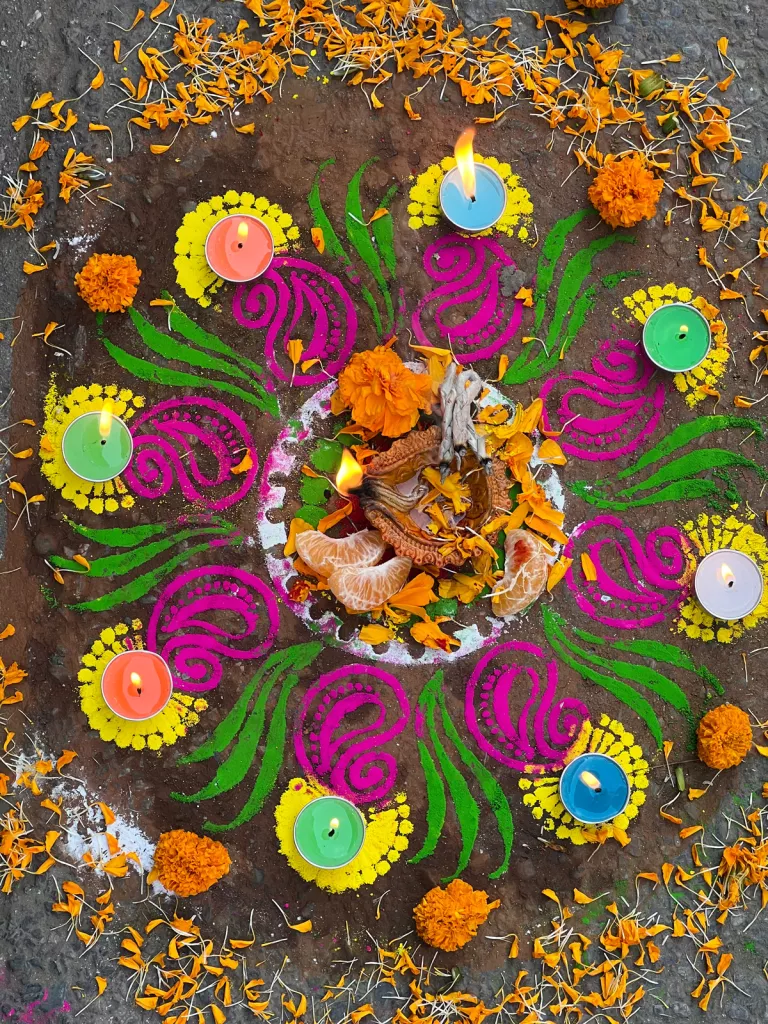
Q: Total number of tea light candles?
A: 8